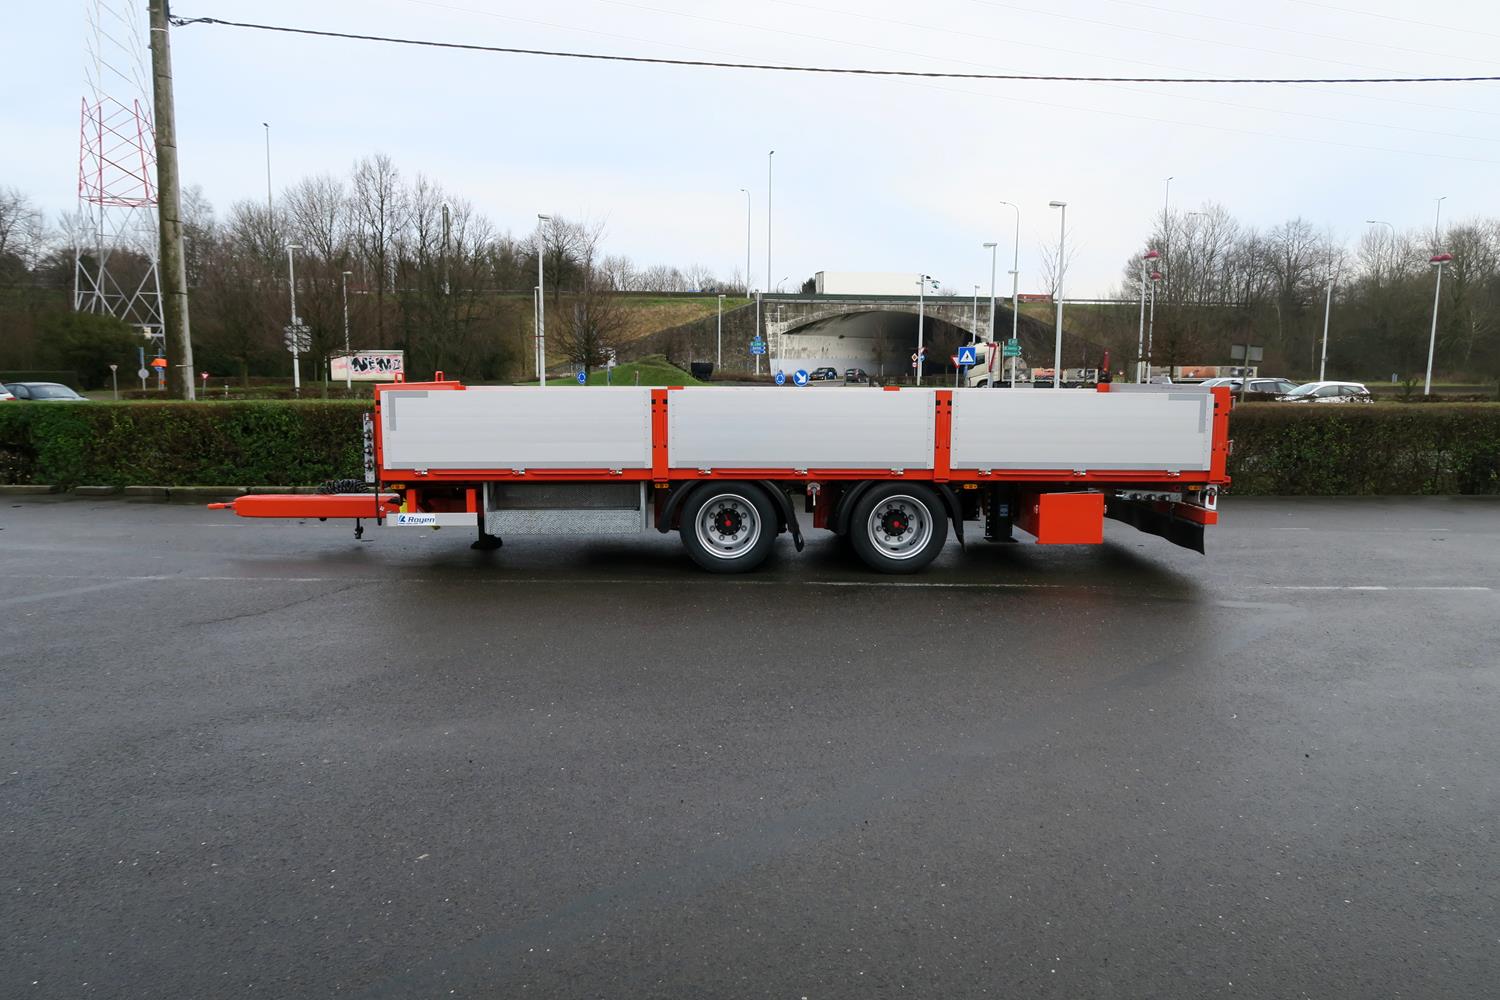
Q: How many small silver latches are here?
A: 9